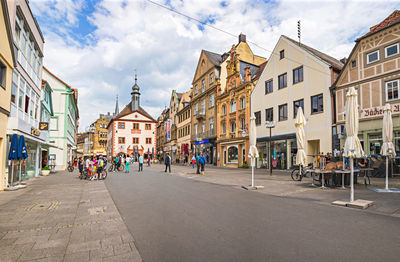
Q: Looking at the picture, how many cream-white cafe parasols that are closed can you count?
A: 4